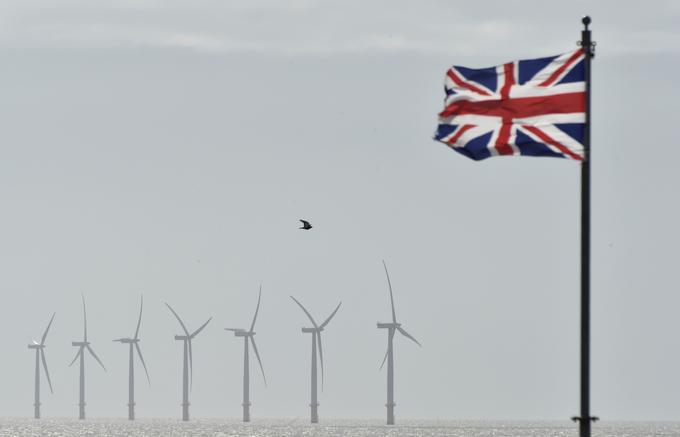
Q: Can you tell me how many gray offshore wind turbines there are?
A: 7